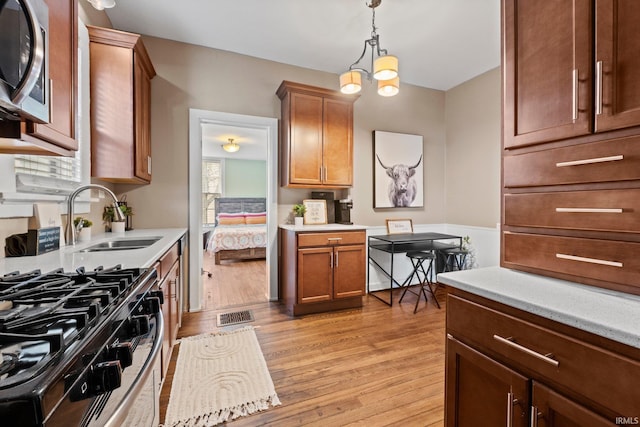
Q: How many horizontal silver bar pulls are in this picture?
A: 5